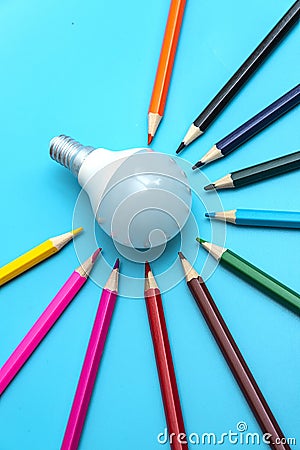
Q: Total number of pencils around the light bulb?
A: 11